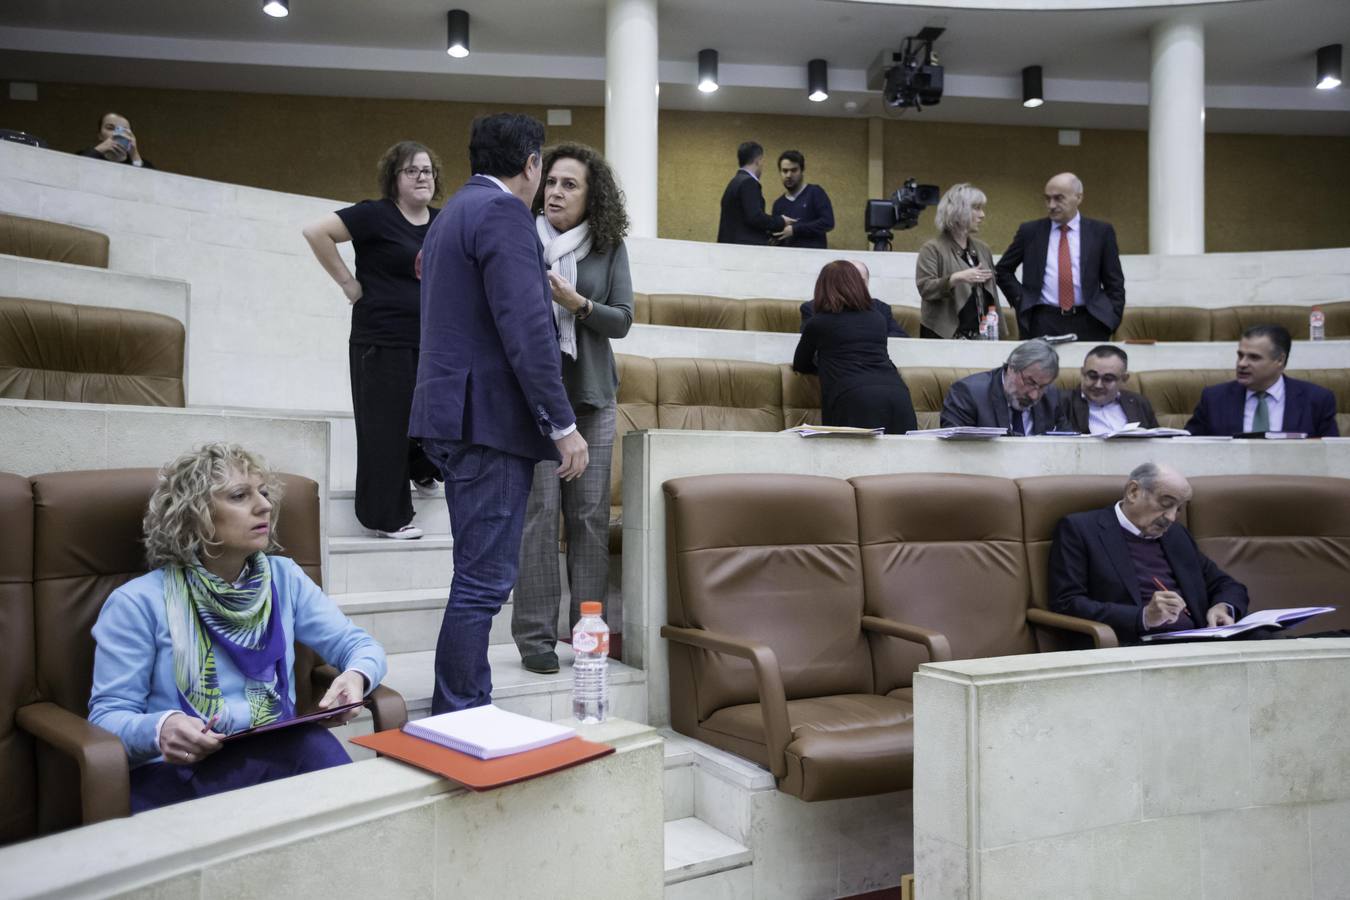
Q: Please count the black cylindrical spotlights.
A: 6